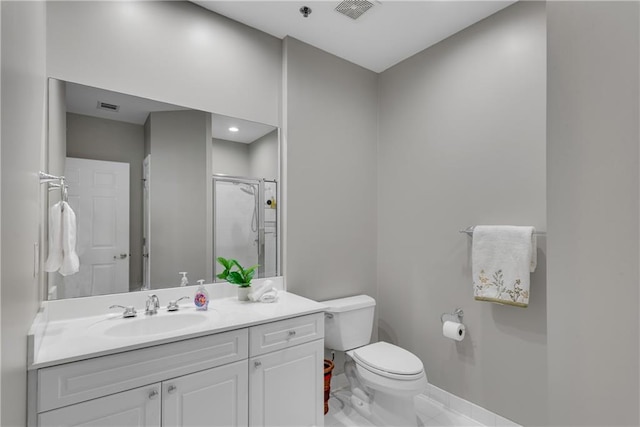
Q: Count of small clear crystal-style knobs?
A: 4